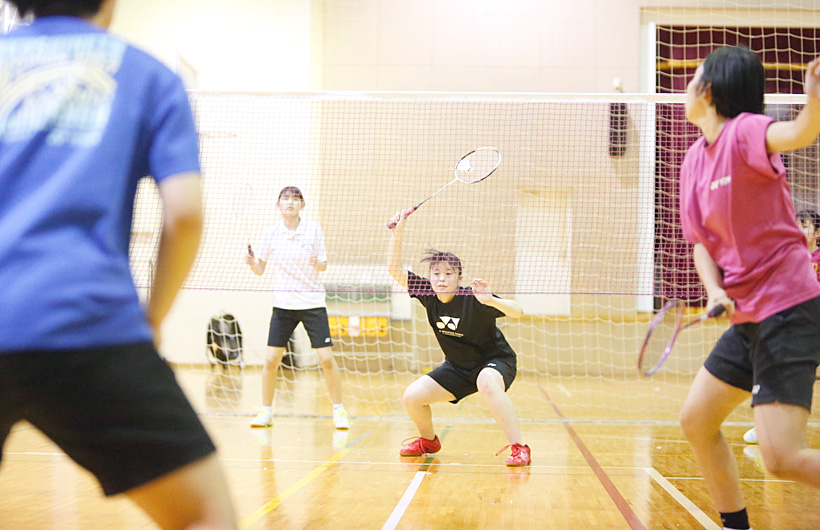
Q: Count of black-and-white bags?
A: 1